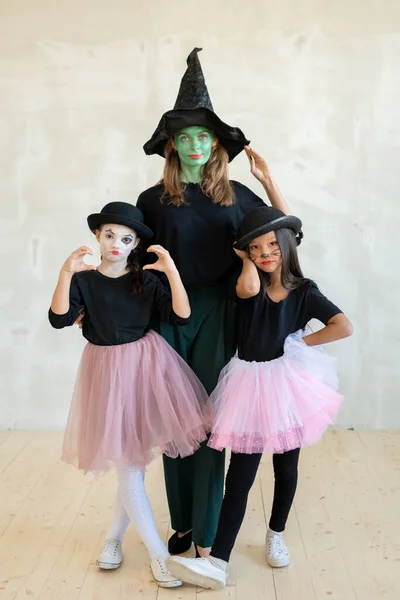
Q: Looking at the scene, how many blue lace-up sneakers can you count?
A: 0